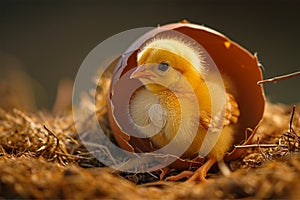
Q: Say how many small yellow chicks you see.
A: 1